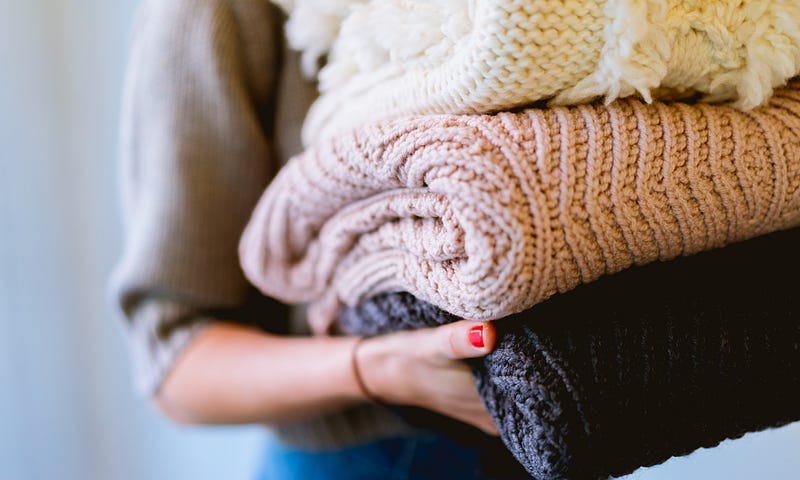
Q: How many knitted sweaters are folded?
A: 3